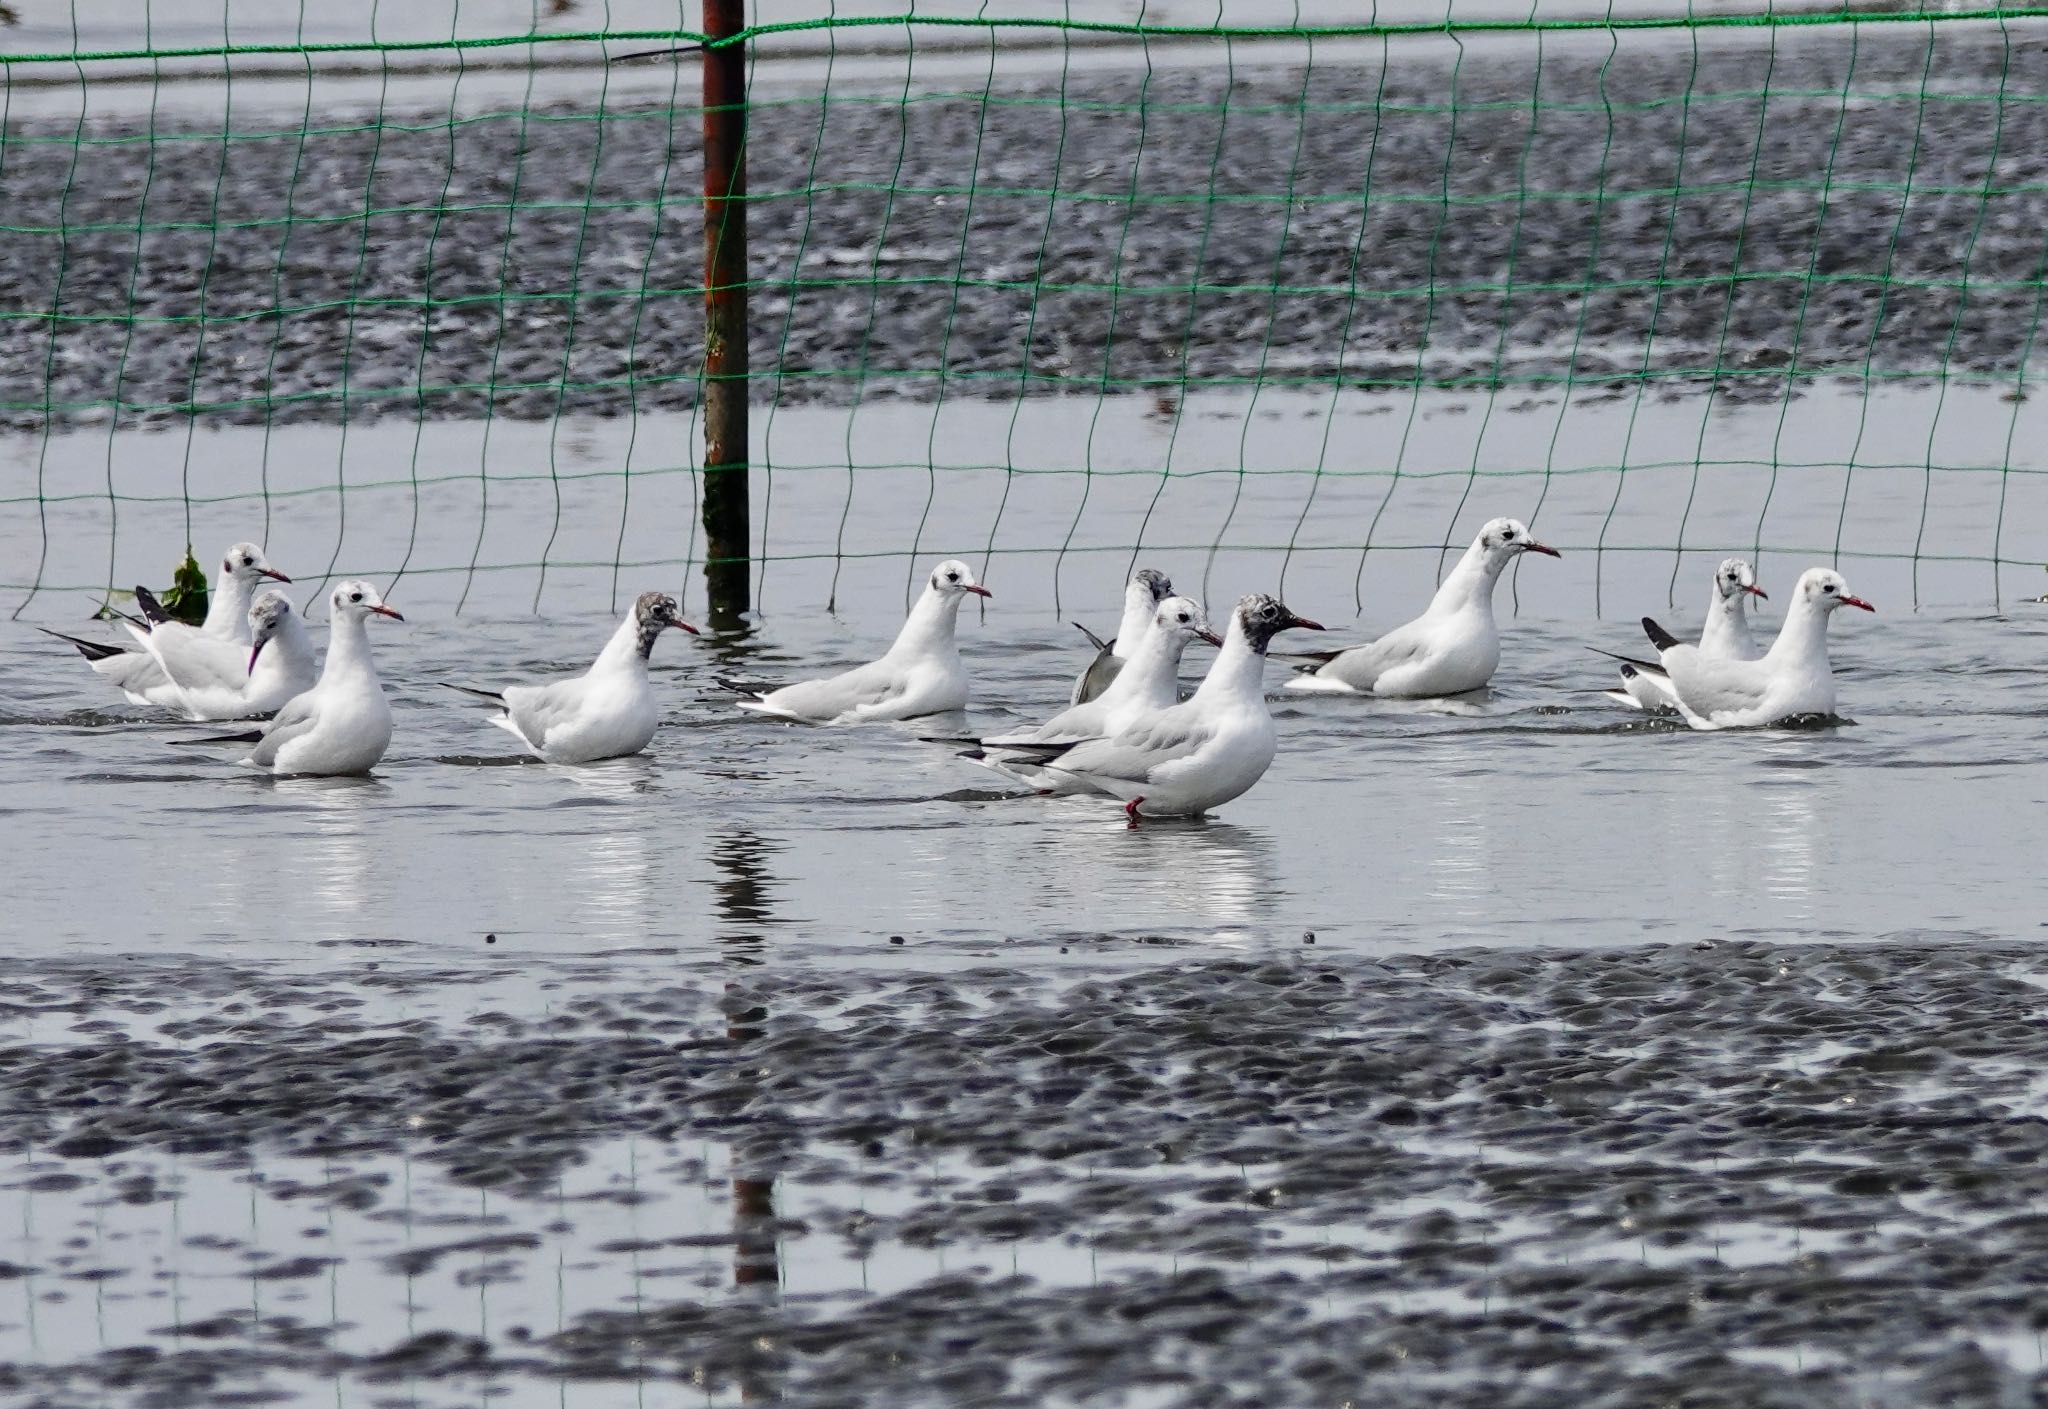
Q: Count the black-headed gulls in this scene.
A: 11